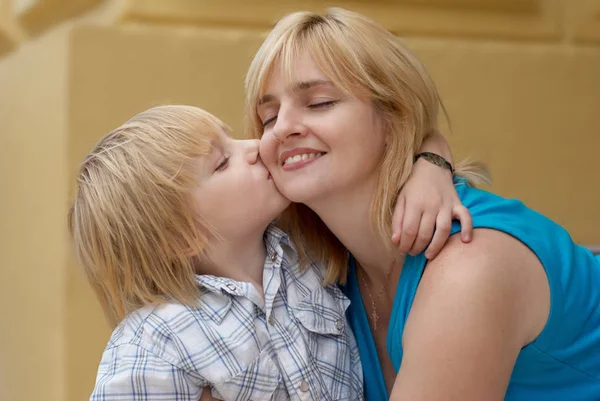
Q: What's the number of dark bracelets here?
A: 1